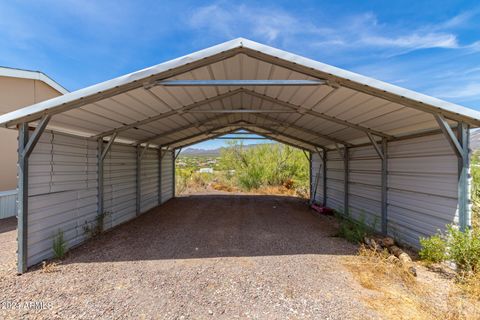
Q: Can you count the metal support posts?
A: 10